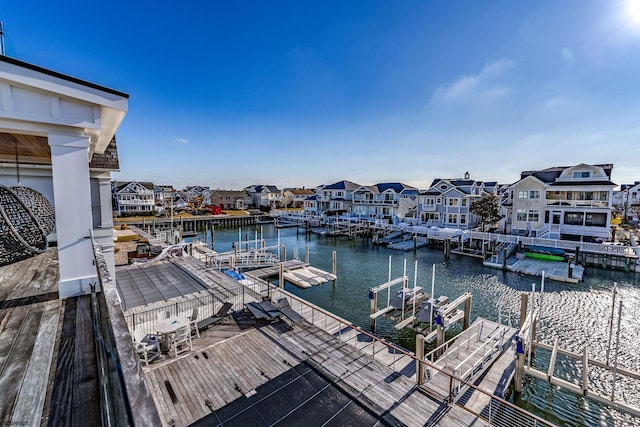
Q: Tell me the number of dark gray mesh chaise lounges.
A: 4